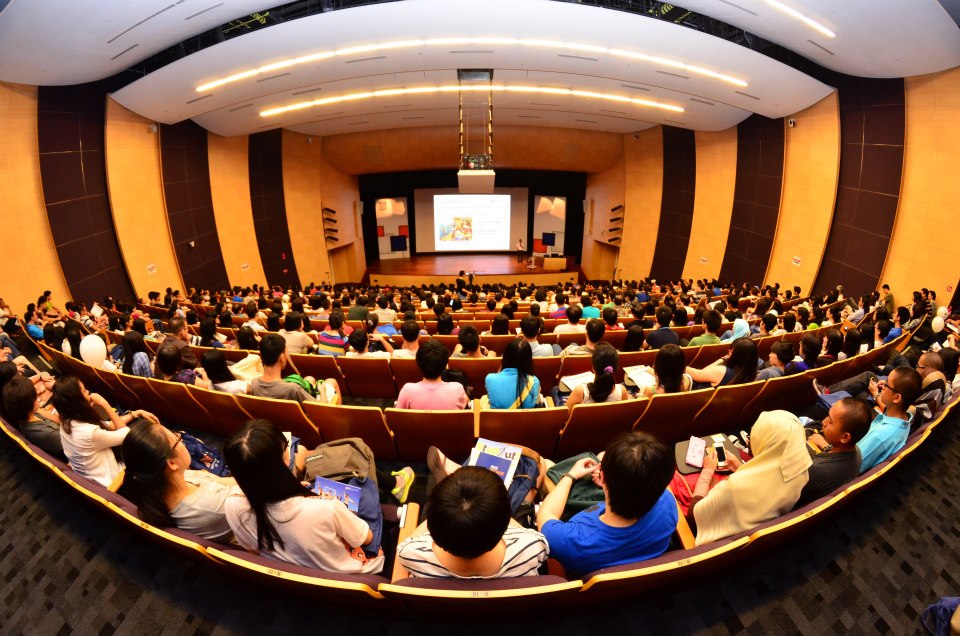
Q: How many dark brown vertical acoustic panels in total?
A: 6